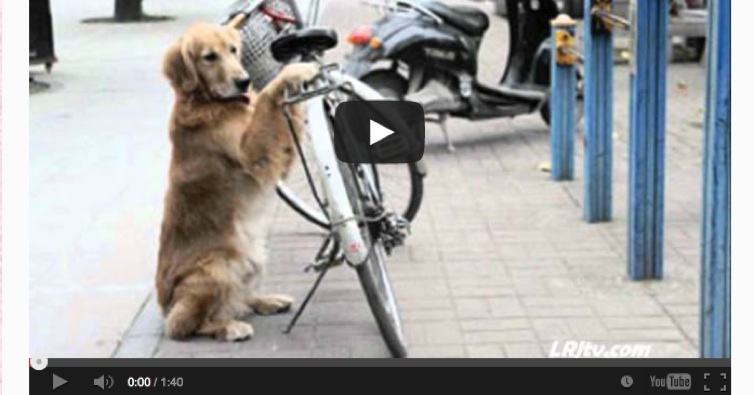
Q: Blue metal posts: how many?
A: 4